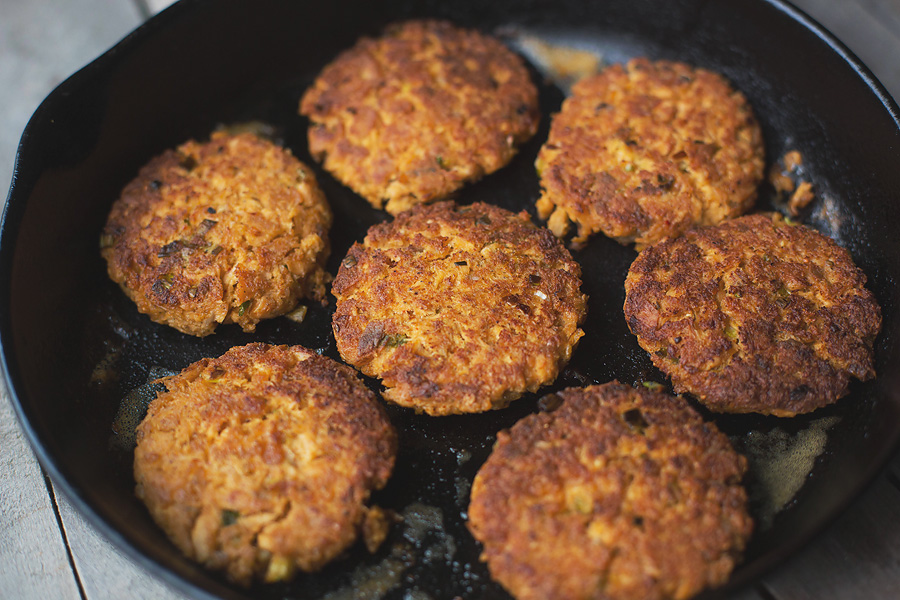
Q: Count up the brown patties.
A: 7